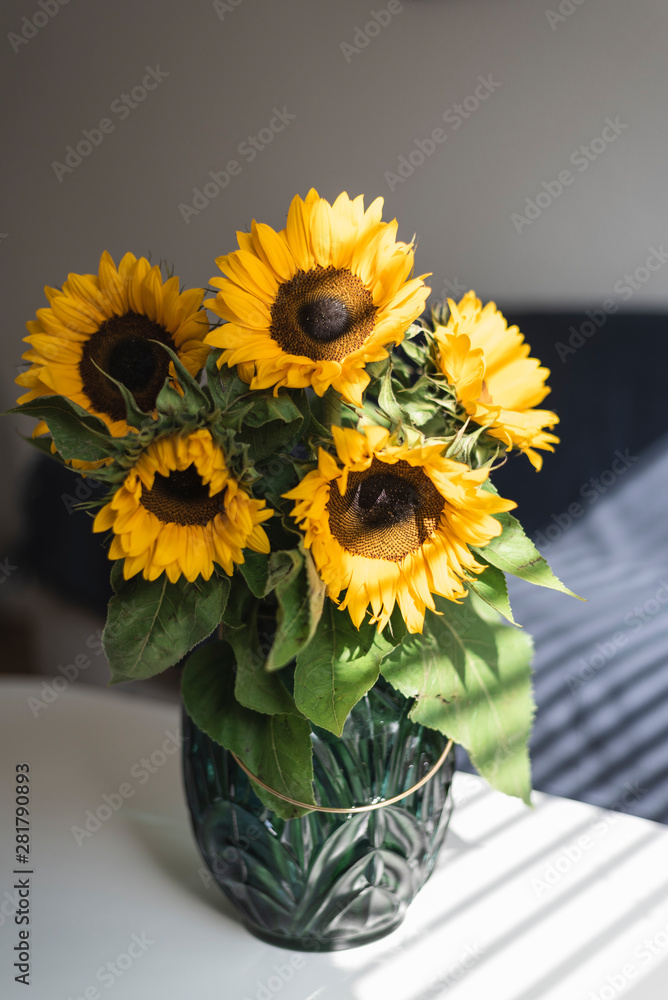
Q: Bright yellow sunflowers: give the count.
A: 5